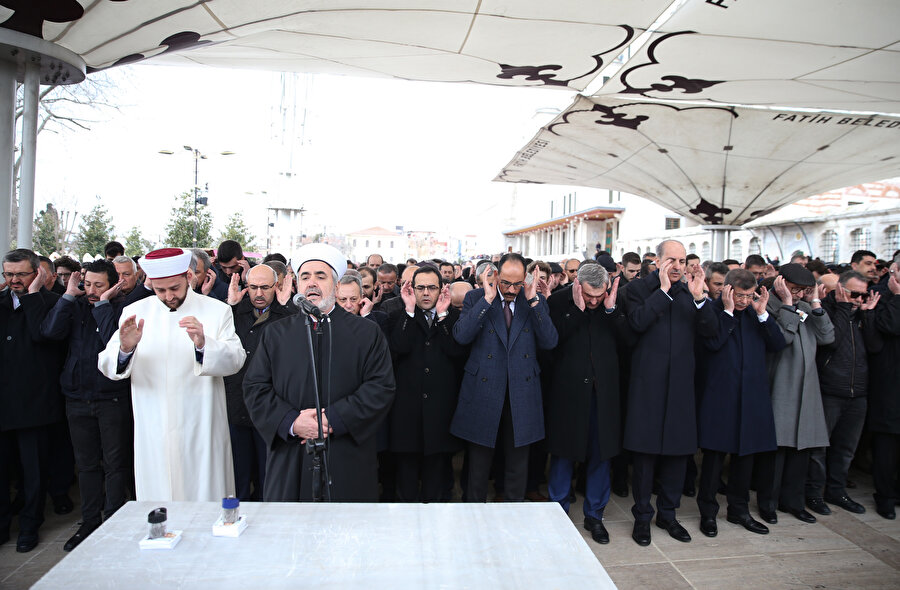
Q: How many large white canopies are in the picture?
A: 3